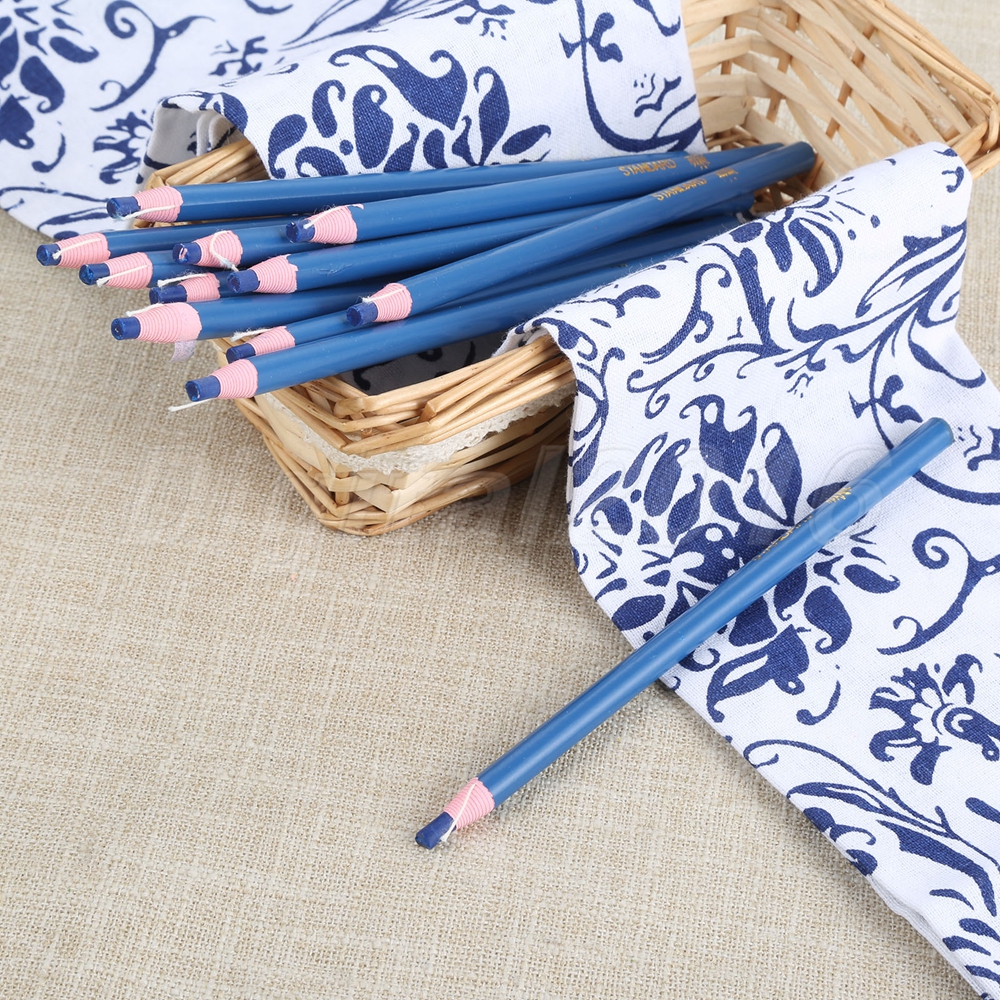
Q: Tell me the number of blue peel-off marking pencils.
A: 12